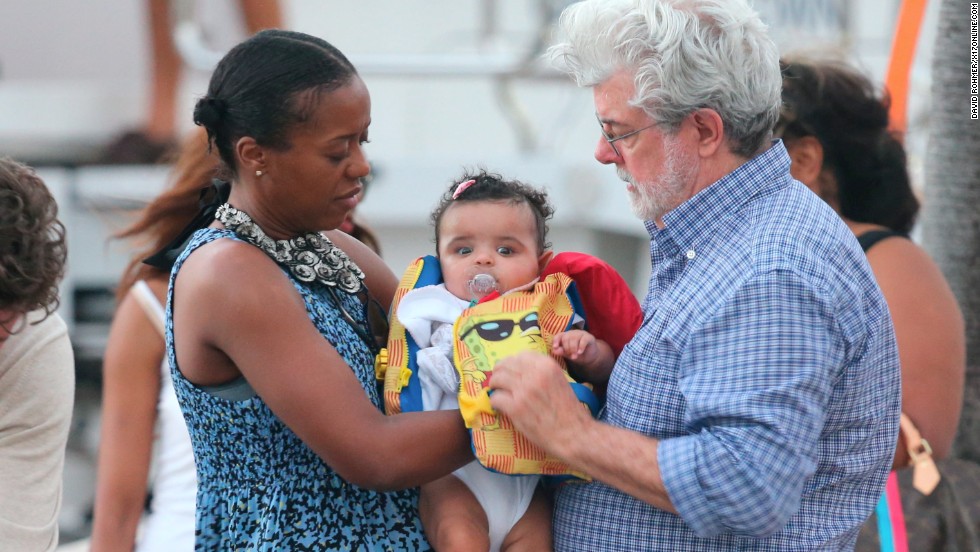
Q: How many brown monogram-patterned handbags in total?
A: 1